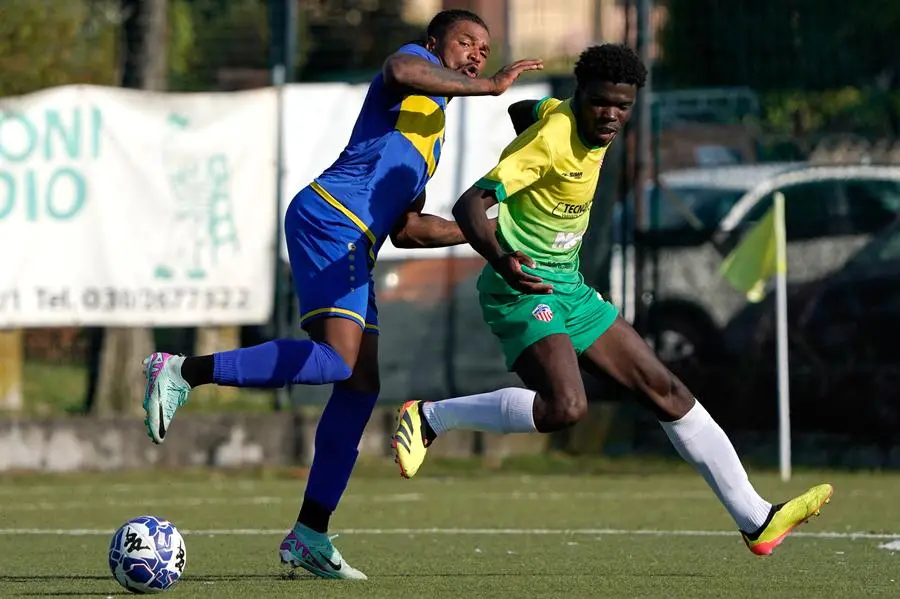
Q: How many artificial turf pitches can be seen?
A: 1